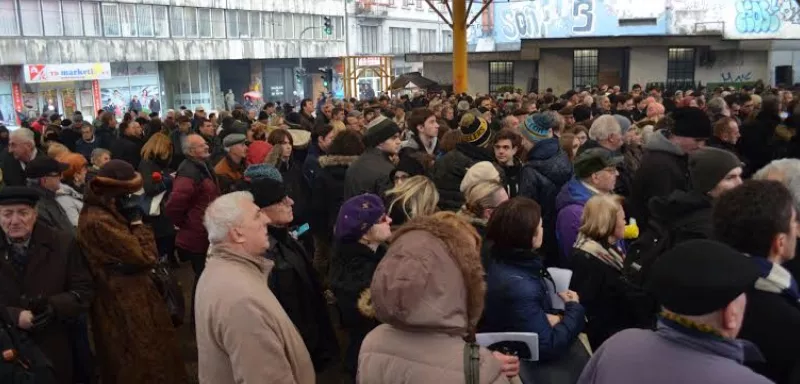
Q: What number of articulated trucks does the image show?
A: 0